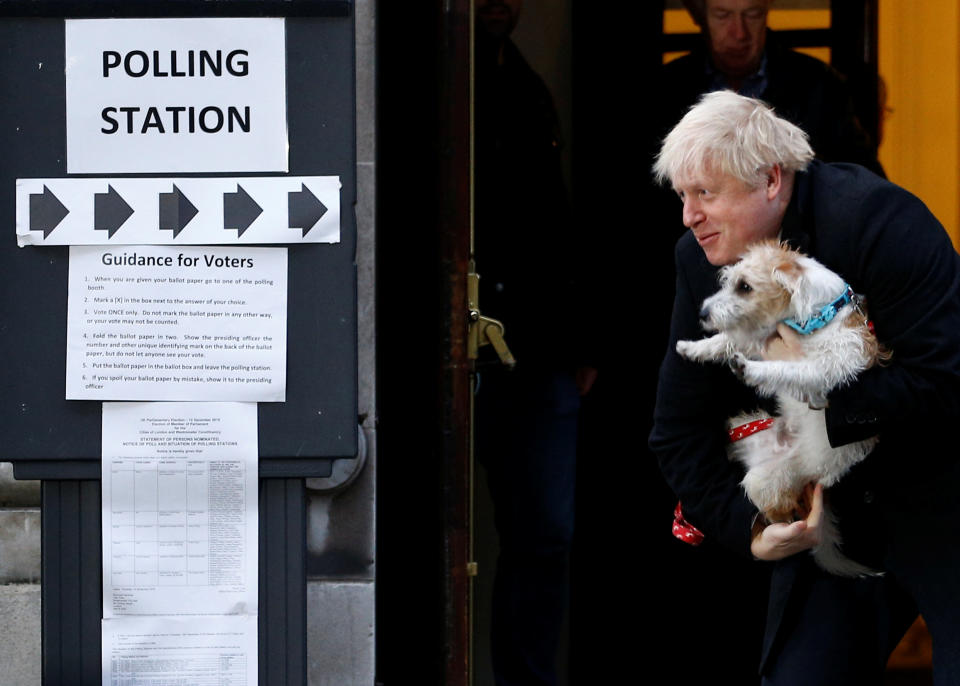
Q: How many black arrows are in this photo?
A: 5